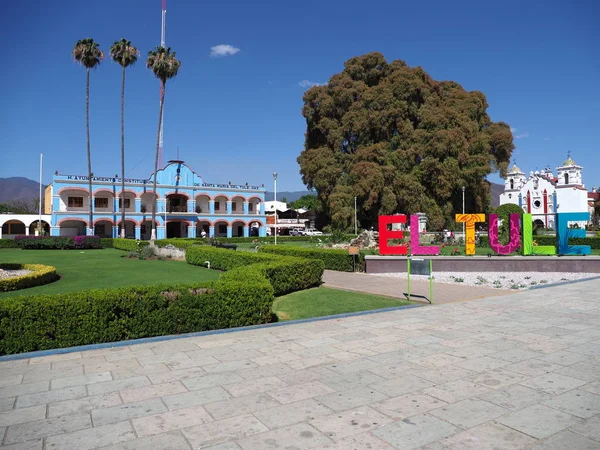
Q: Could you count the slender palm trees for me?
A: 3